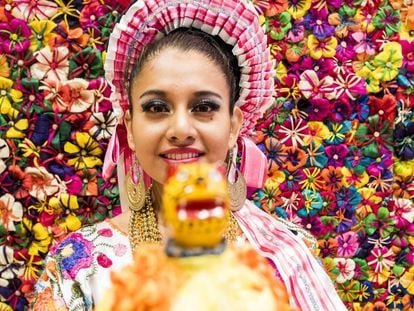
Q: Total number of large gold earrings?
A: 2